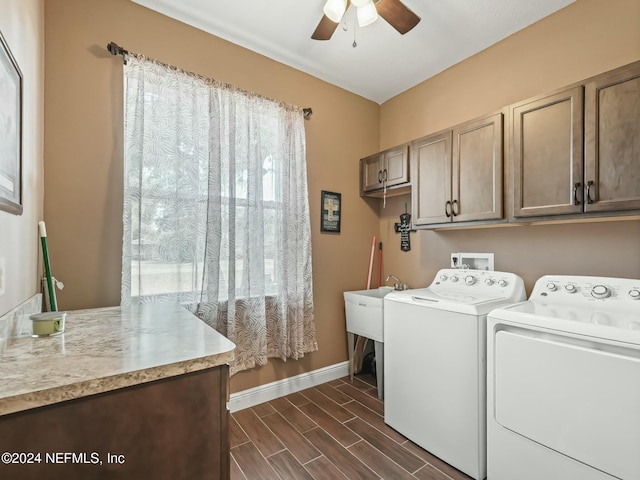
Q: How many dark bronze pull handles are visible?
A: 6